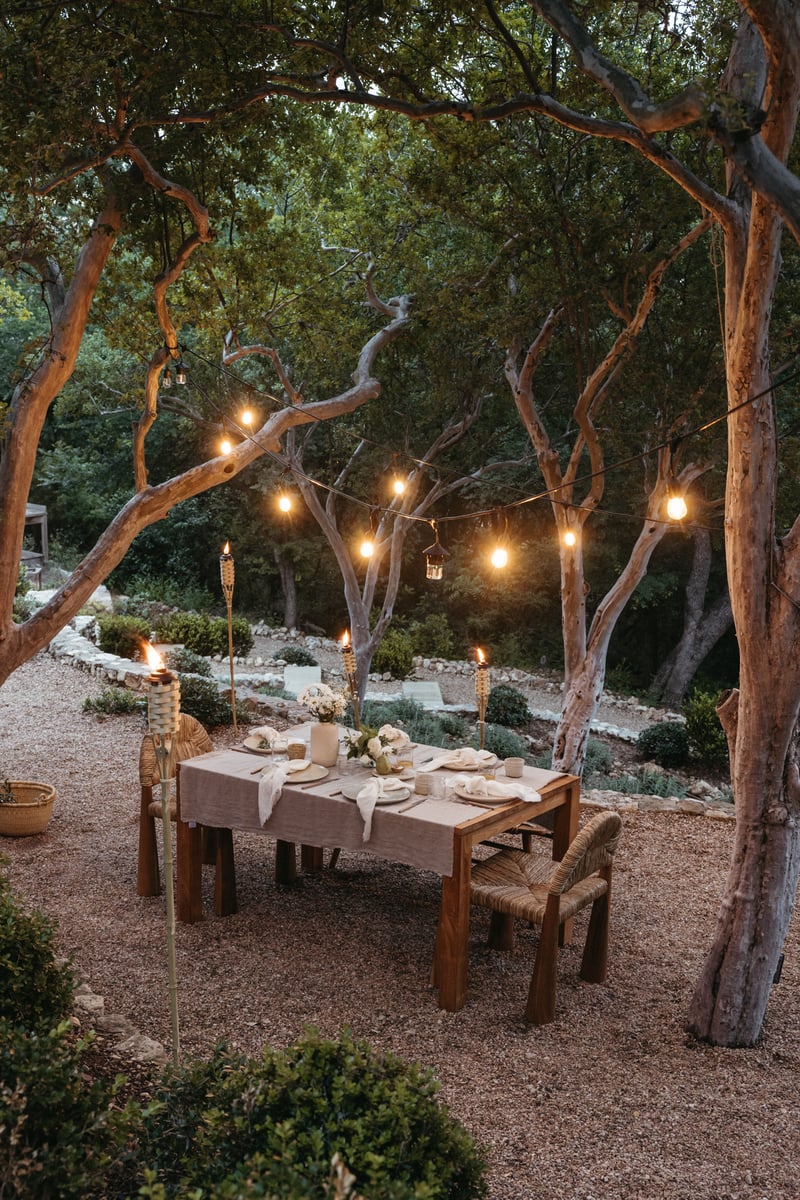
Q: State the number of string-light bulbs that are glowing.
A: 8